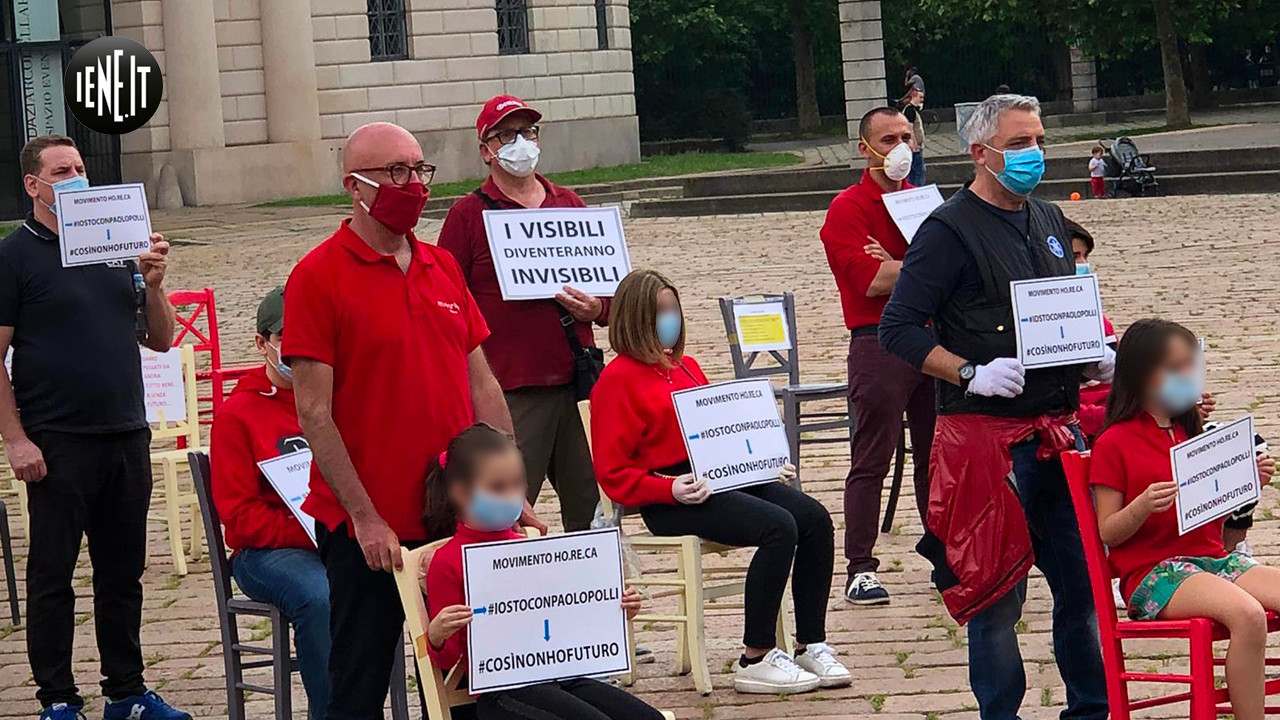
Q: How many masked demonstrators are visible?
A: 10